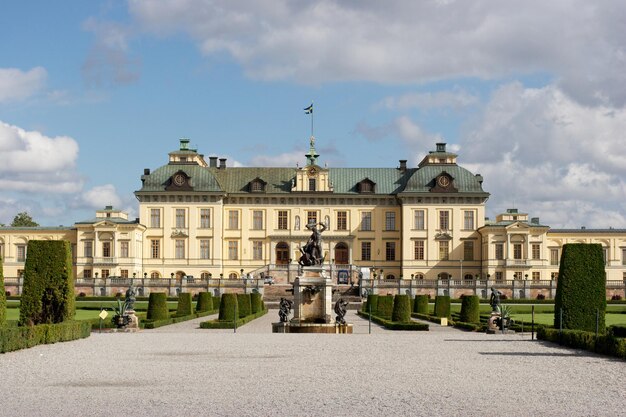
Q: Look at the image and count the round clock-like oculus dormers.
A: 2